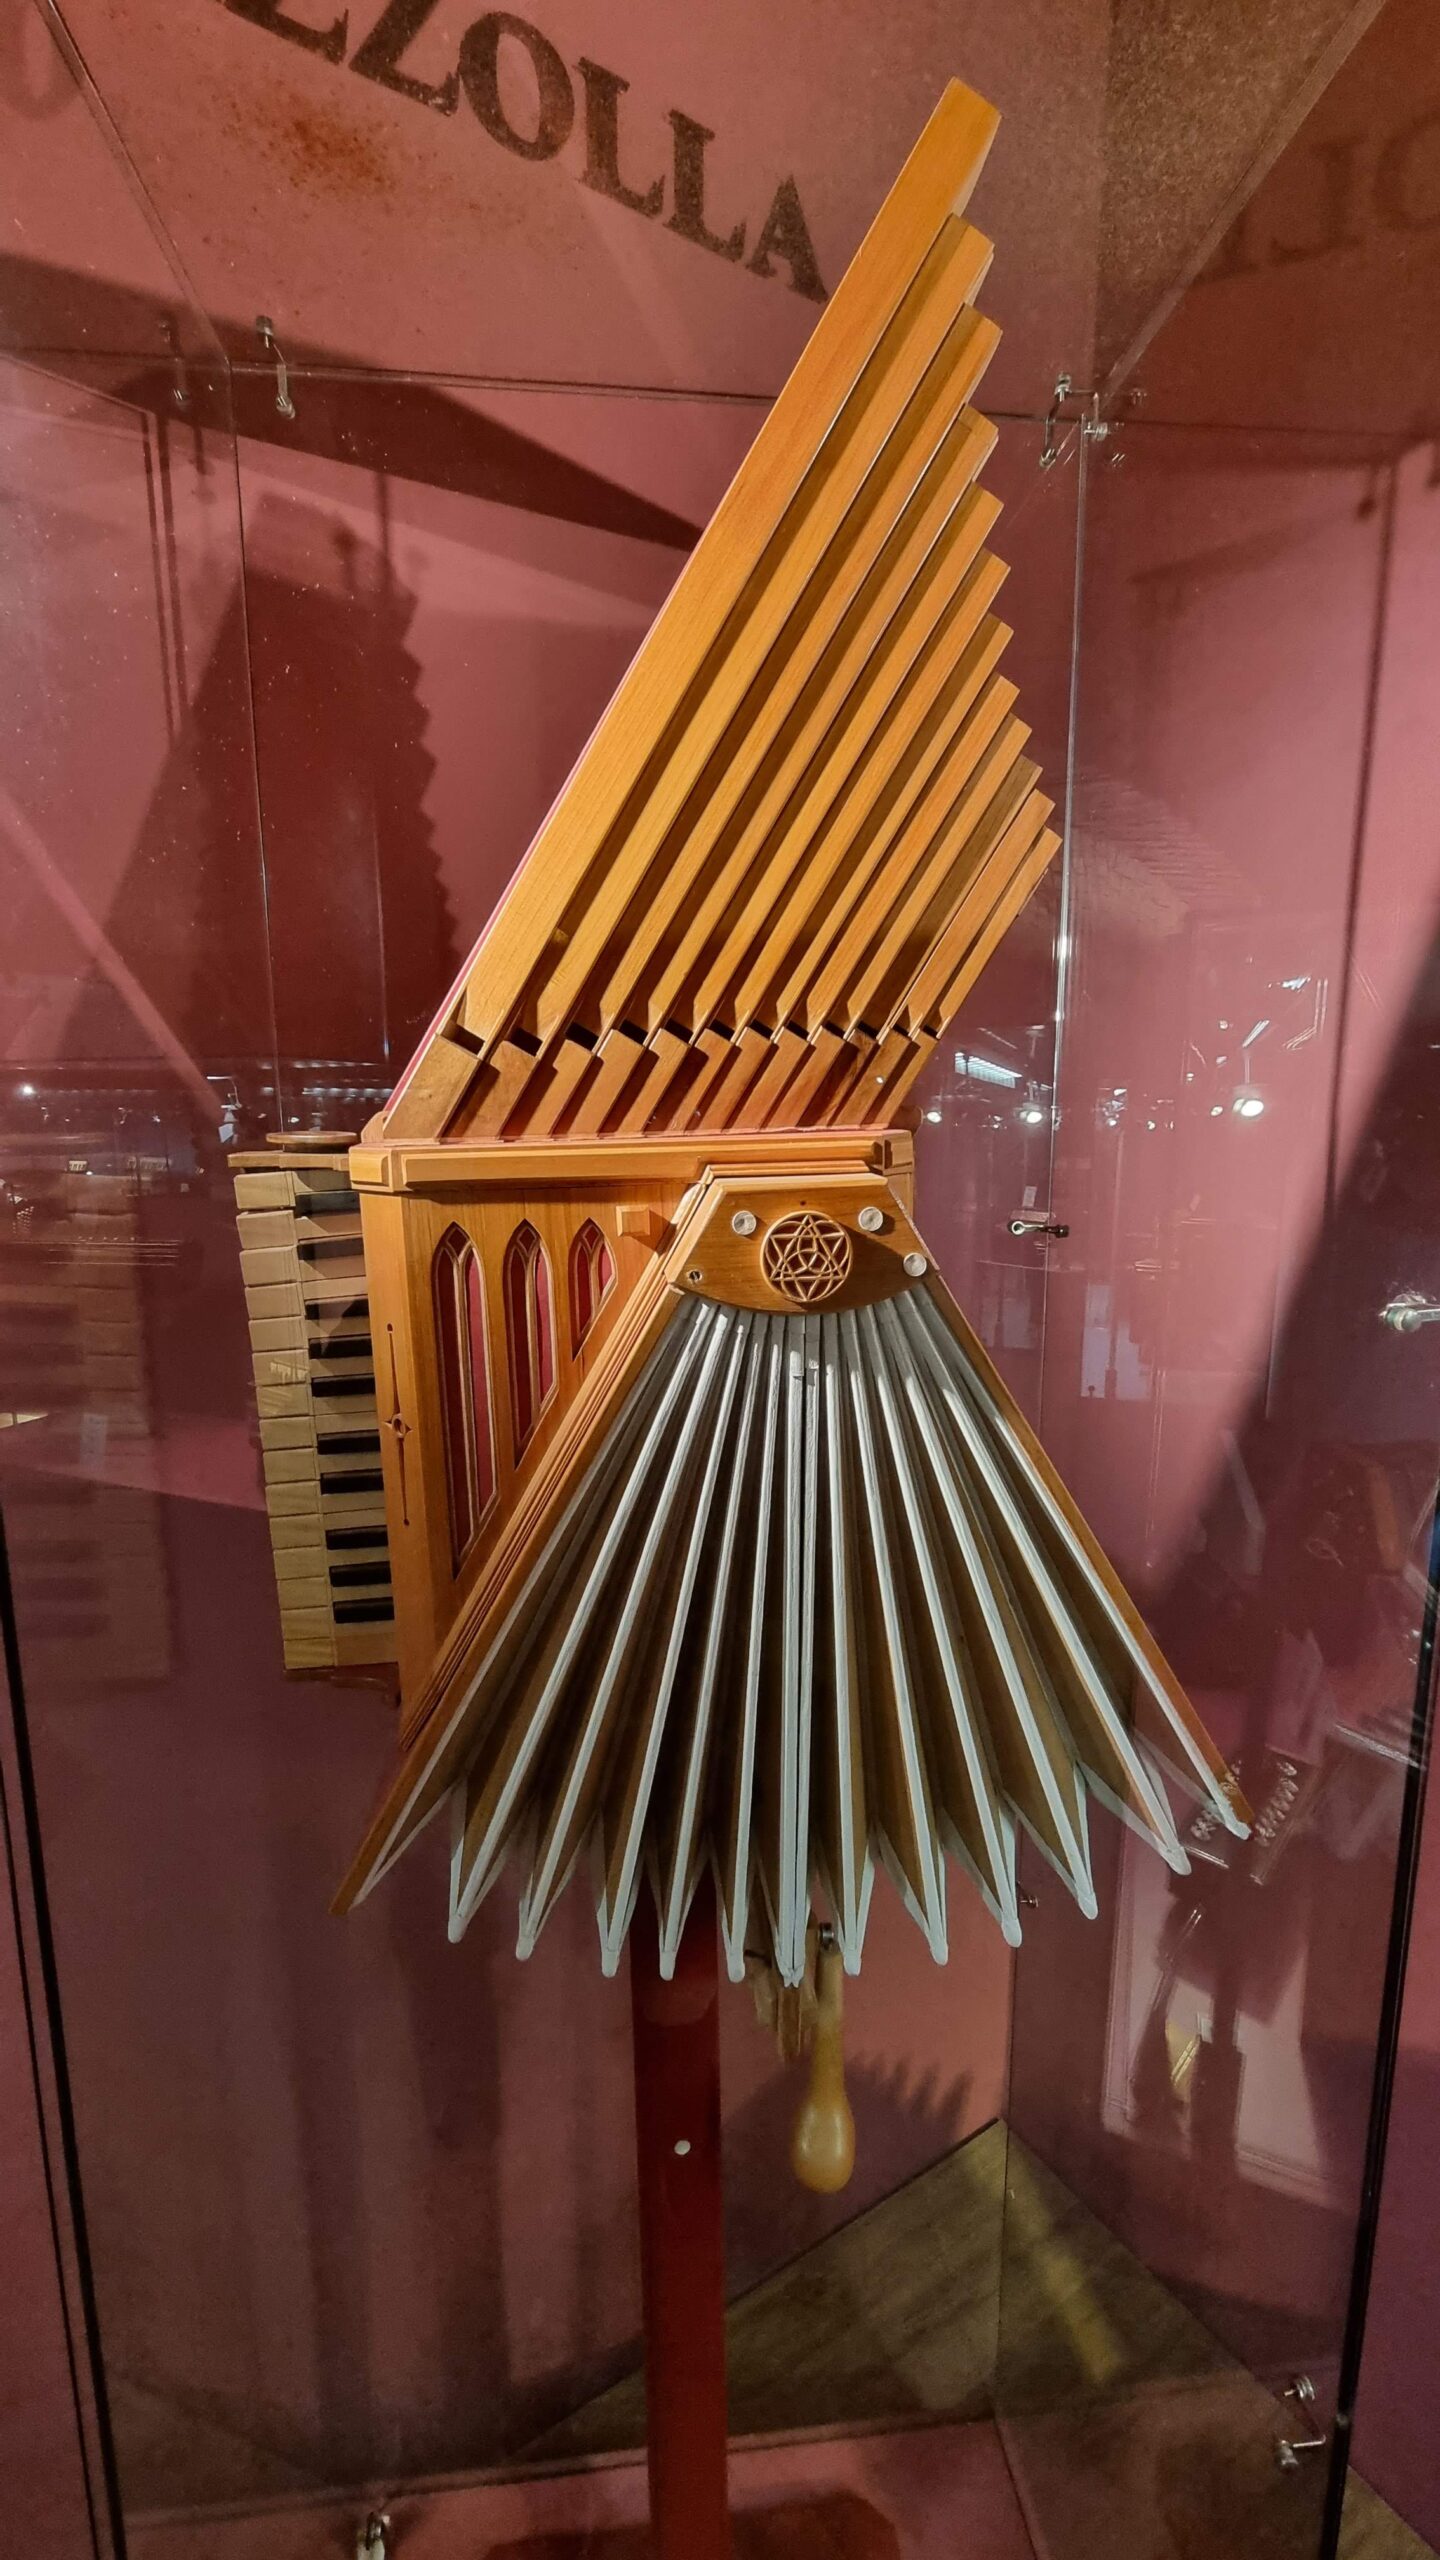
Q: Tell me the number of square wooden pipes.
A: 12